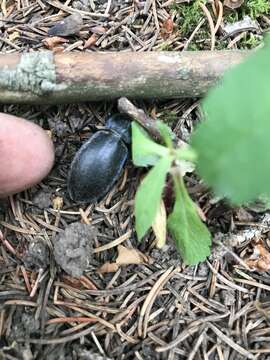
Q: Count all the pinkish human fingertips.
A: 1